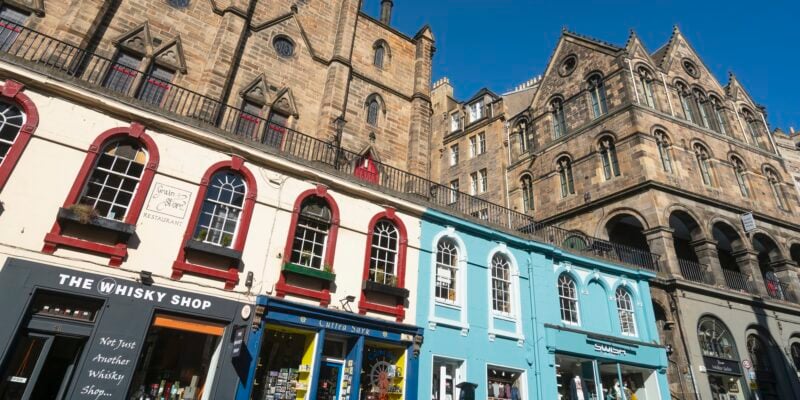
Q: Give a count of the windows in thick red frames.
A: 5